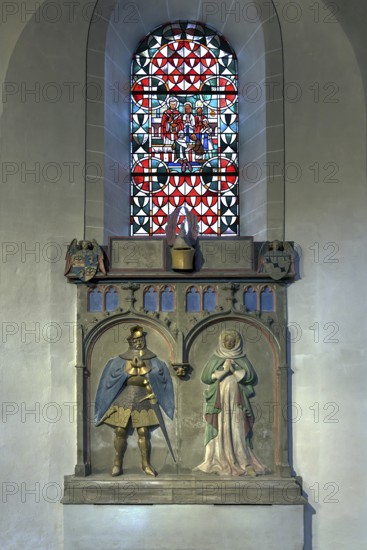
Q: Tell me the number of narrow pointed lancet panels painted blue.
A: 8